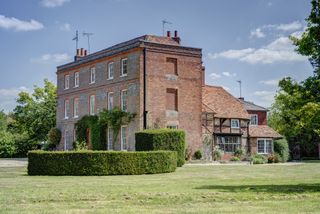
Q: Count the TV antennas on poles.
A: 4